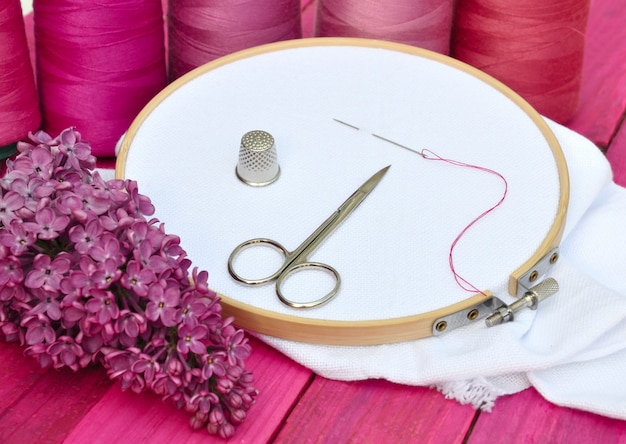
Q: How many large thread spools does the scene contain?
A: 5